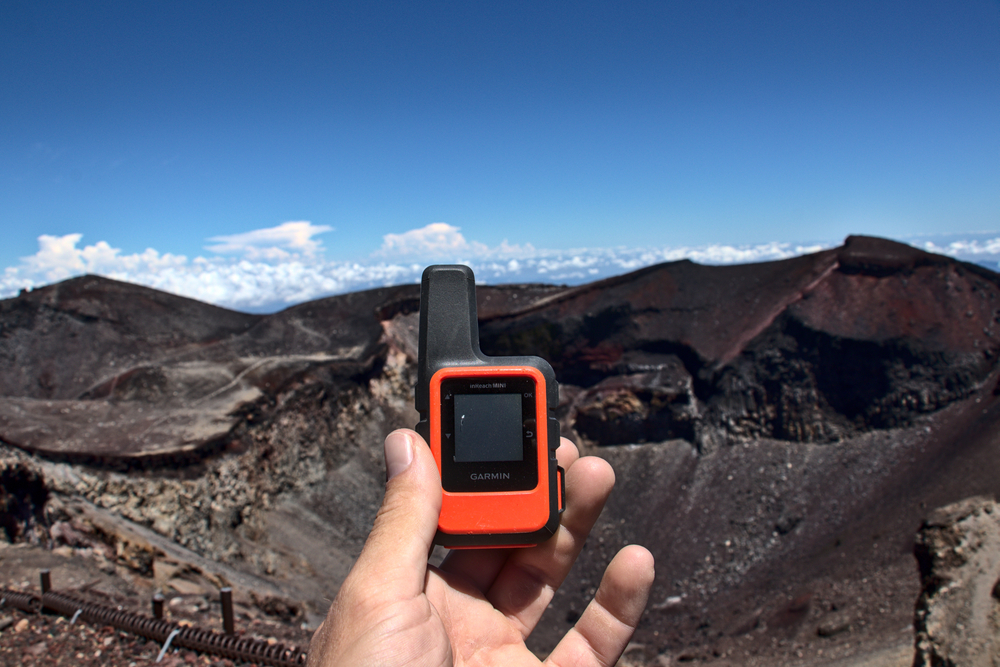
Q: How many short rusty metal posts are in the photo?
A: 3